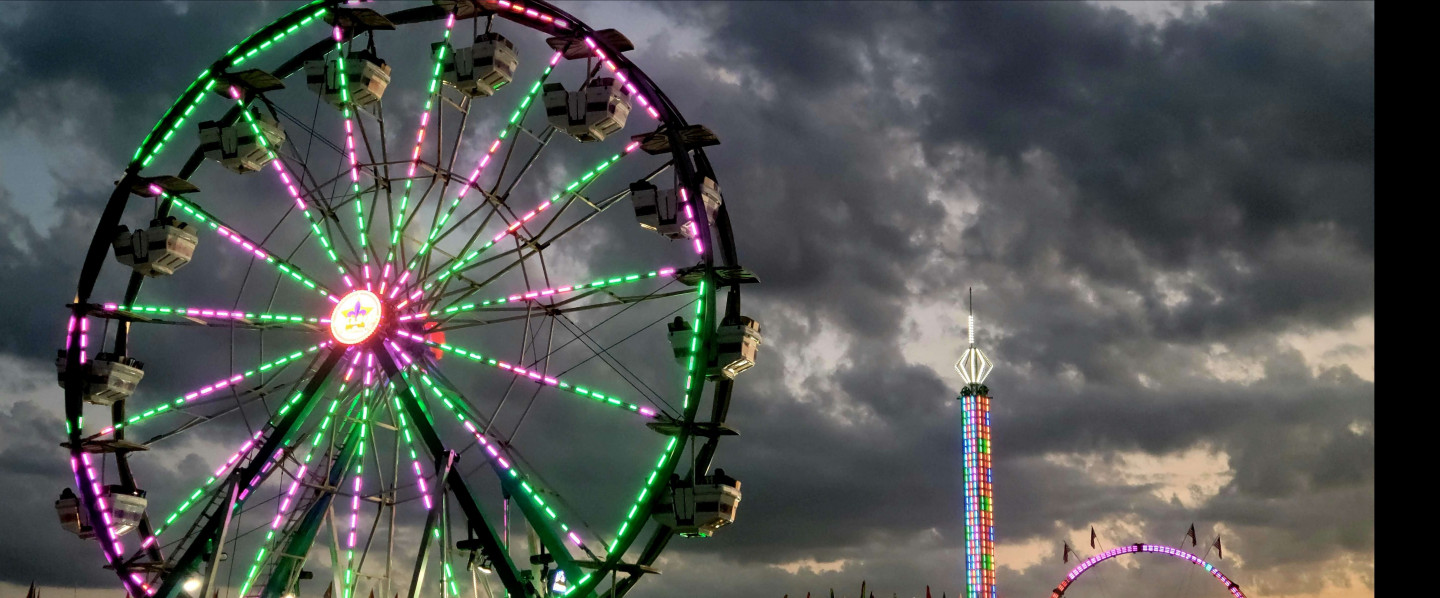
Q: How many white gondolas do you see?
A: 10